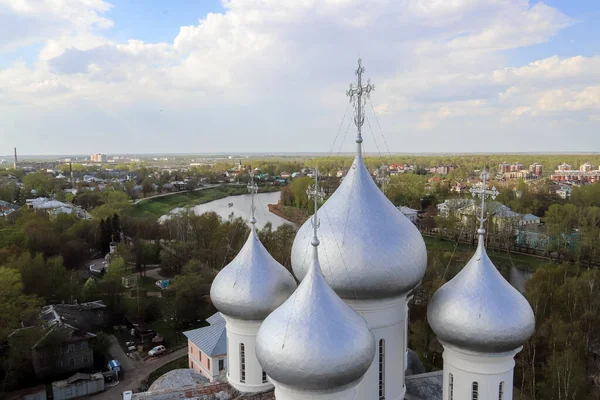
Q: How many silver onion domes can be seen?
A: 4